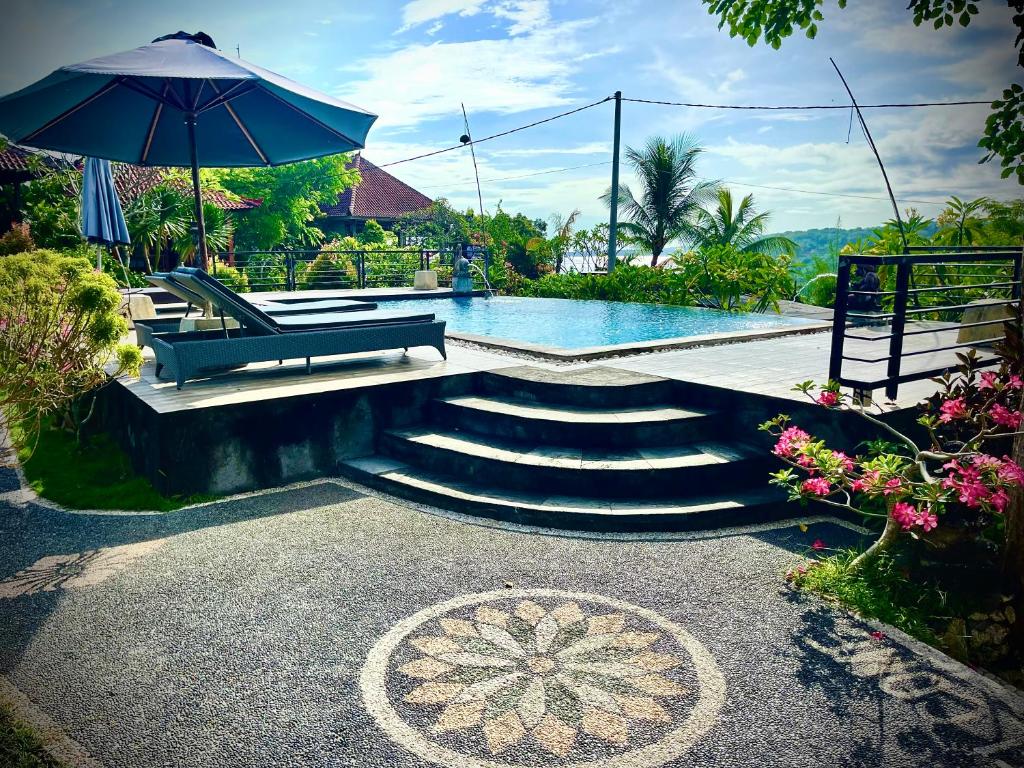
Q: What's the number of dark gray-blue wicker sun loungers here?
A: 2